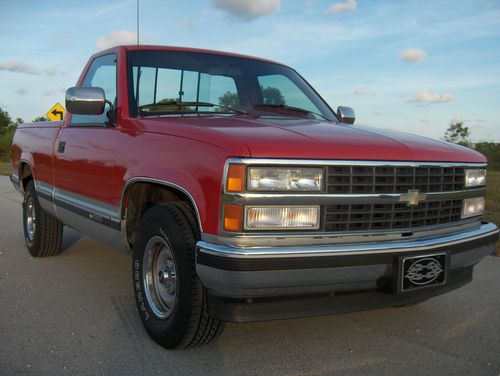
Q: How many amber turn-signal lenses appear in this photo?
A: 2